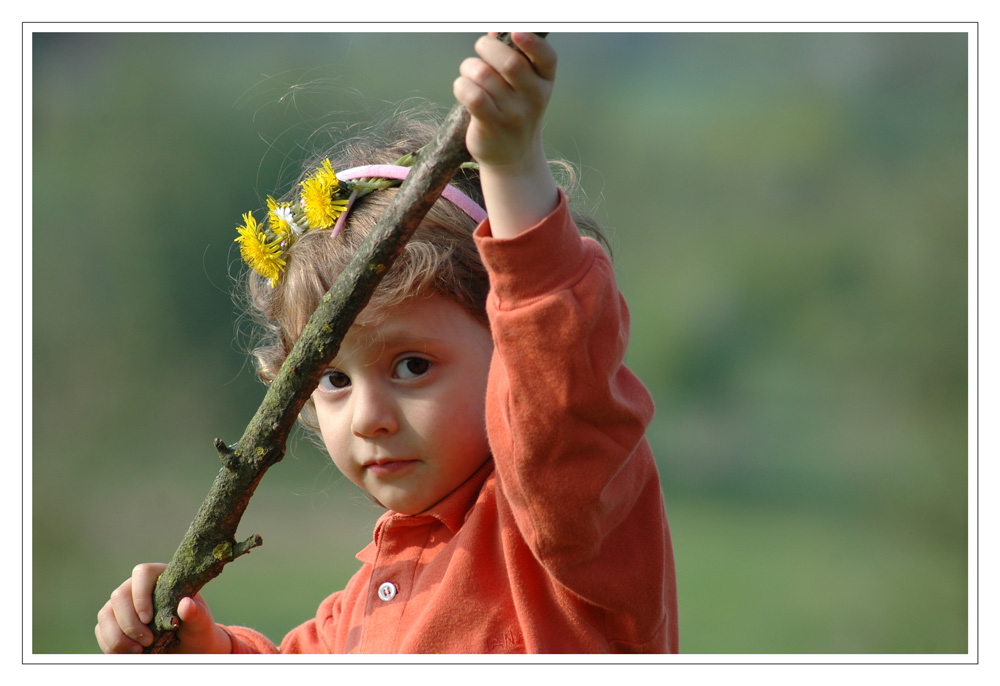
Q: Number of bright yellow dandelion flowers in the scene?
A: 3